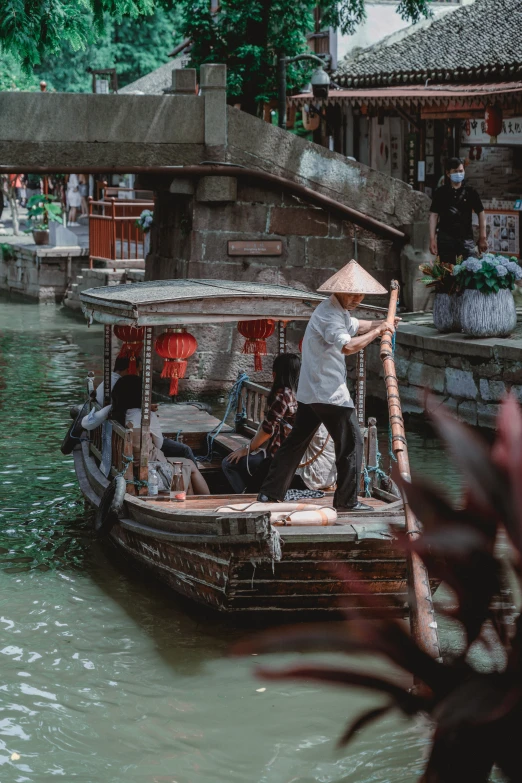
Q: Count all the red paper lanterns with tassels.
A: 3